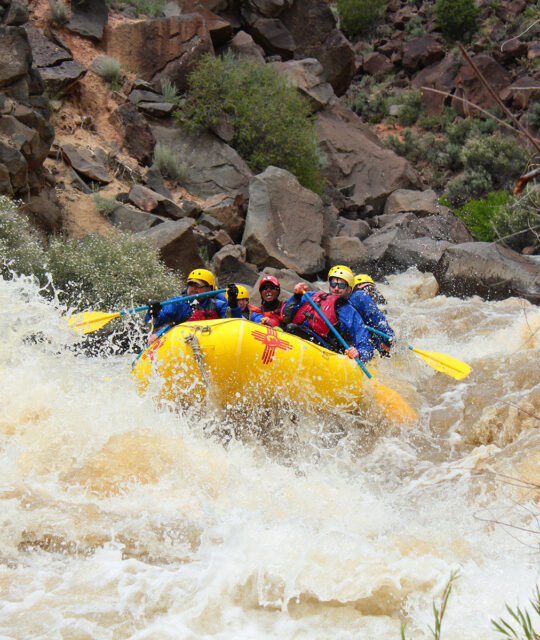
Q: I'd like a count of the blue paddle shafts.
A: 4